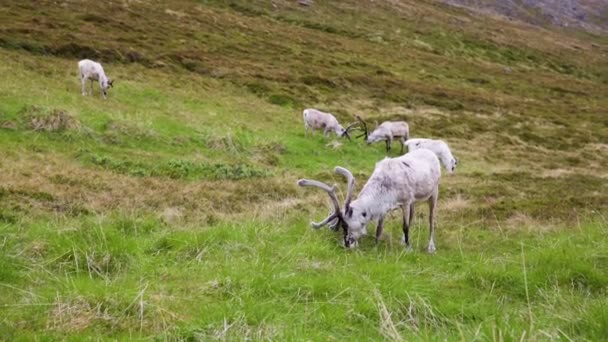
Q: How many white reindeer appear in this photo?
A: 5